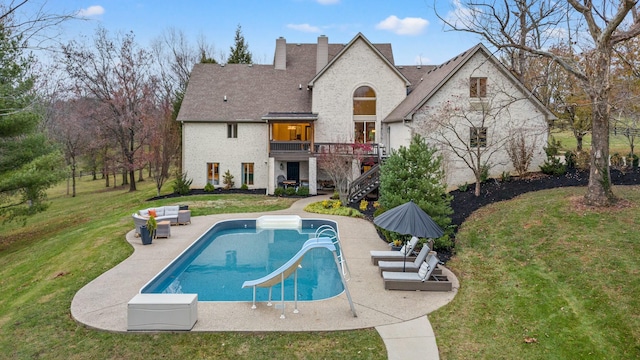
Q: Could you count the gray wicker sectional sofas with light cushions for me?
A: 1